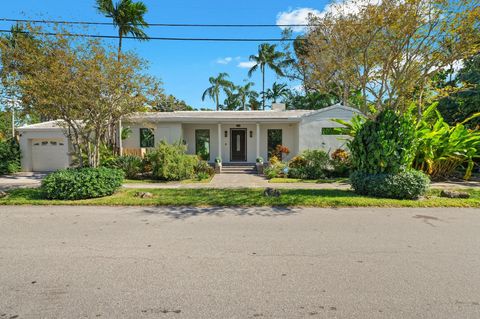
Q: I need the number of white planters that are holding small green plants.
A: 2